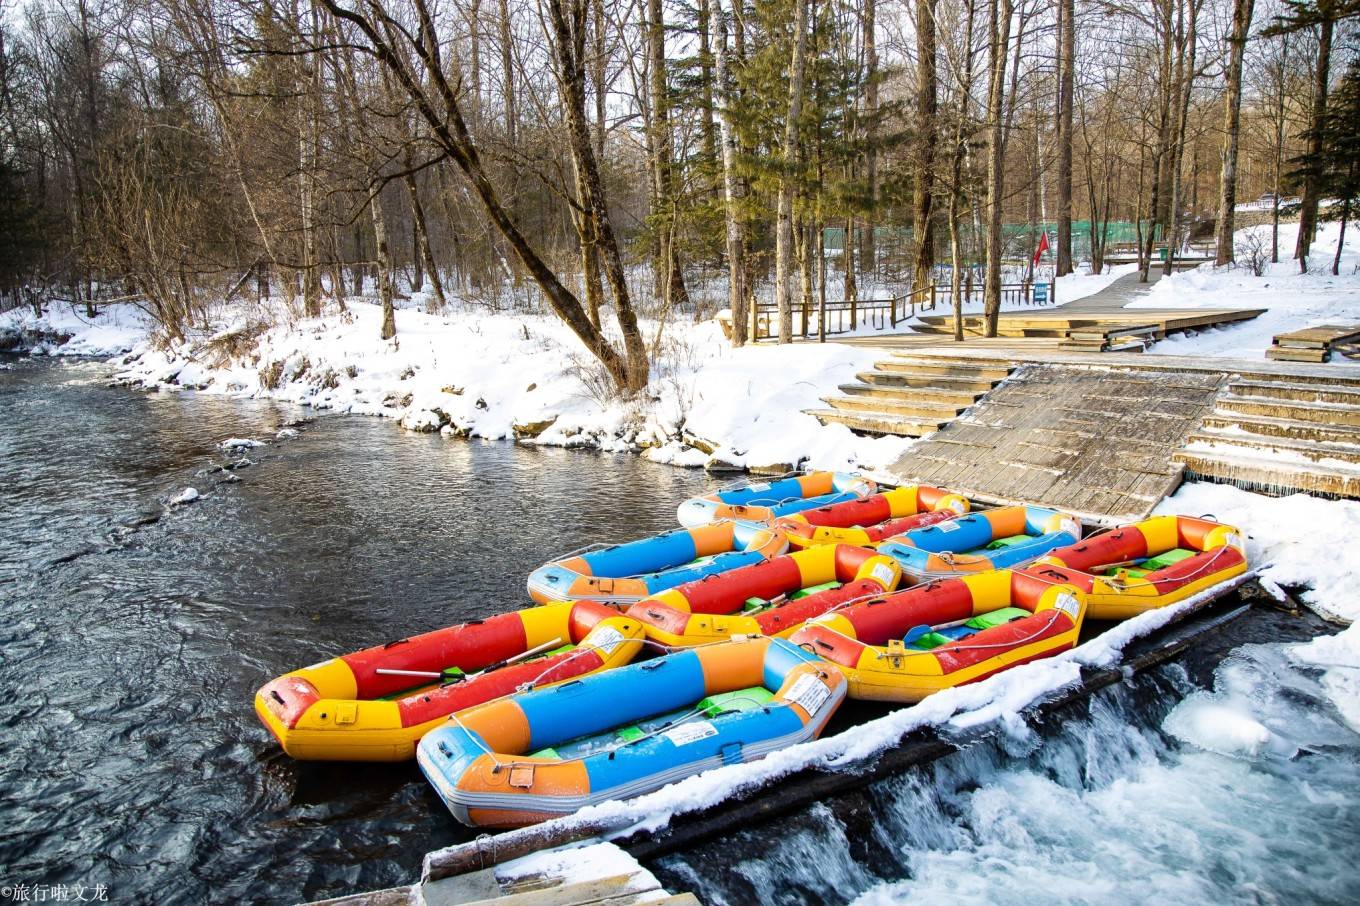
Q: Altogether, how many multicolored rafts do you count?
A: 9